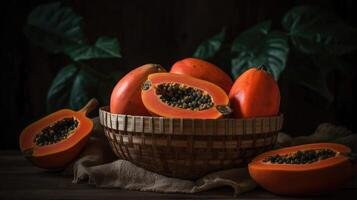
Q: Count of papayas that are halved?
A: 3